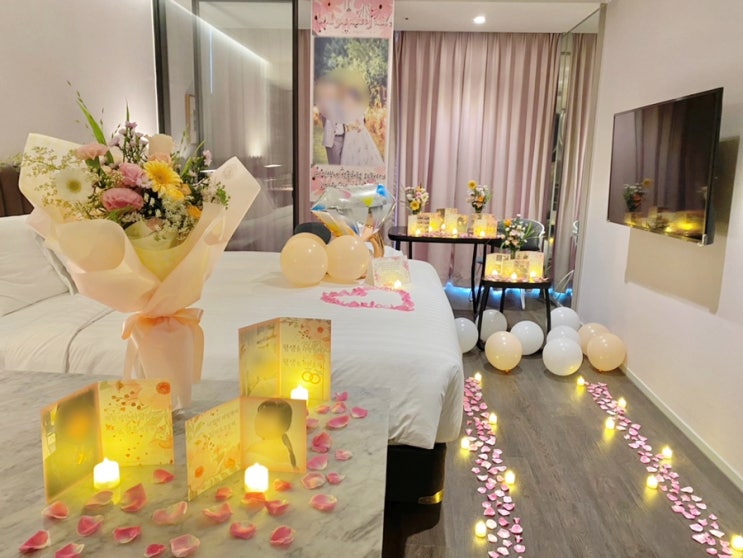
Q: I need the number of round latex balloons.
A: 11